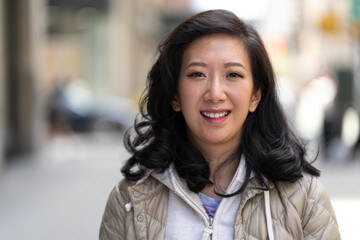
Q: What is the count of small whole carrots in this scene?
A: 0